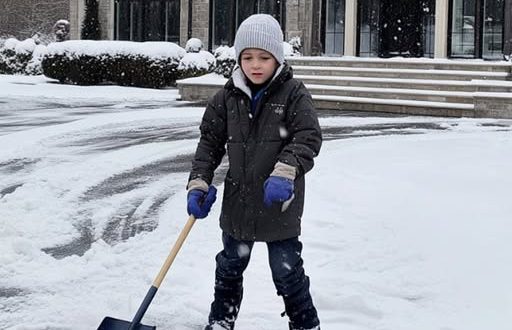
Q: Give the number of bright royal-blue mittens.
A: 2